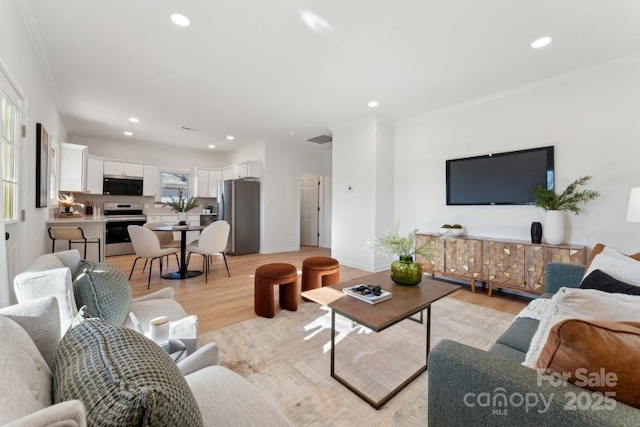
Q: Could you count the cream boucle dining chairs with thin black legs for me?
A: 4